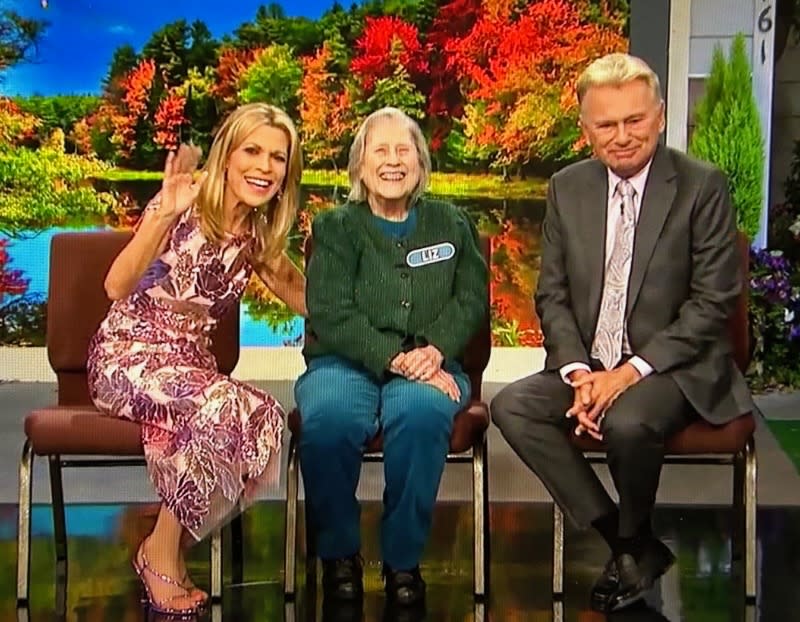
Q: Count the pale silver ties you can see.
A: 1